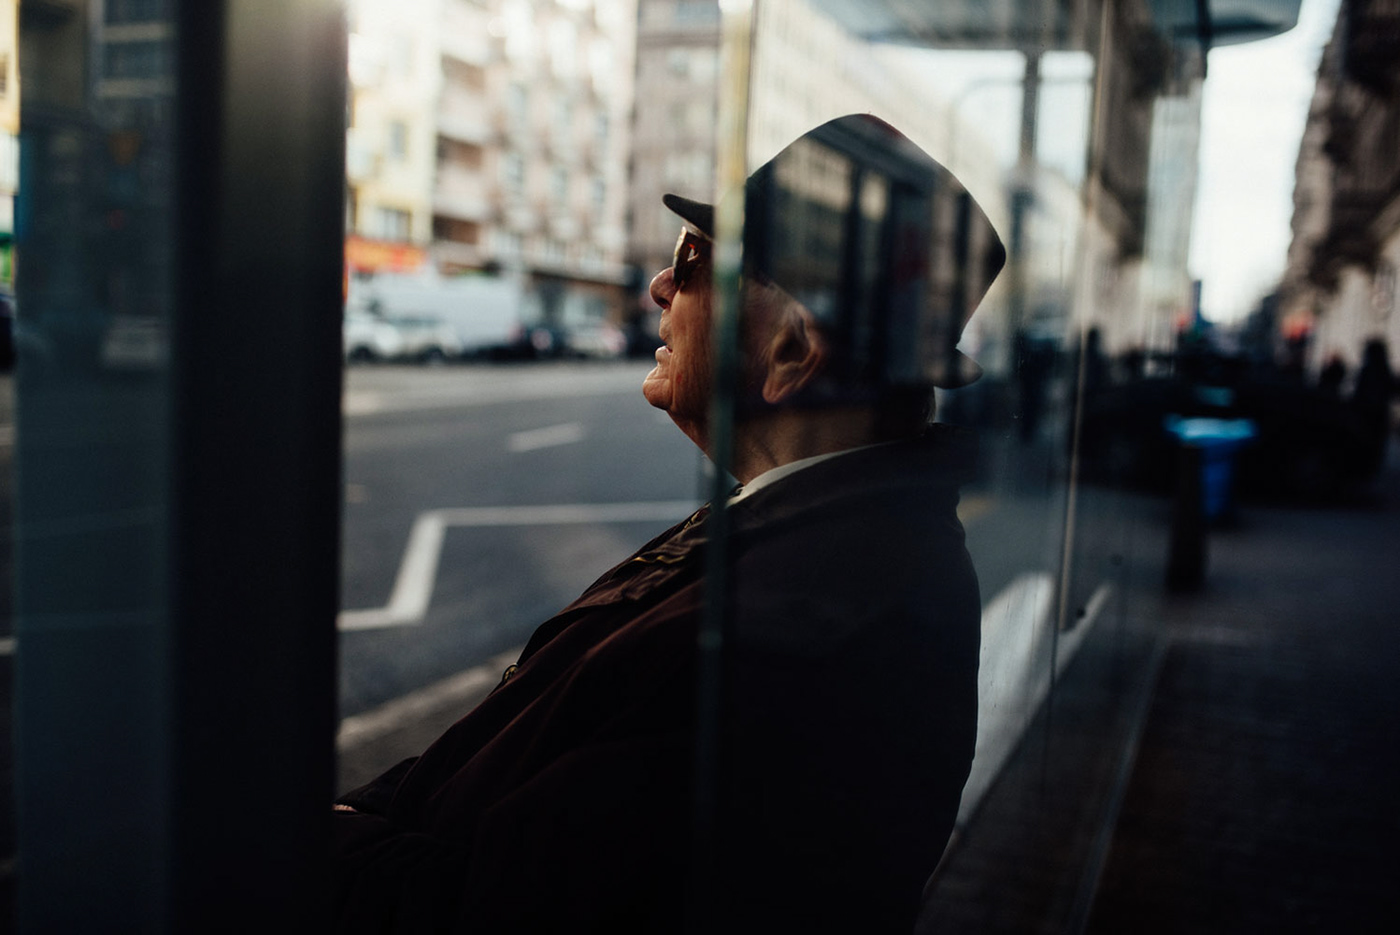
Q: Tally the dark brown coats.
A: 1